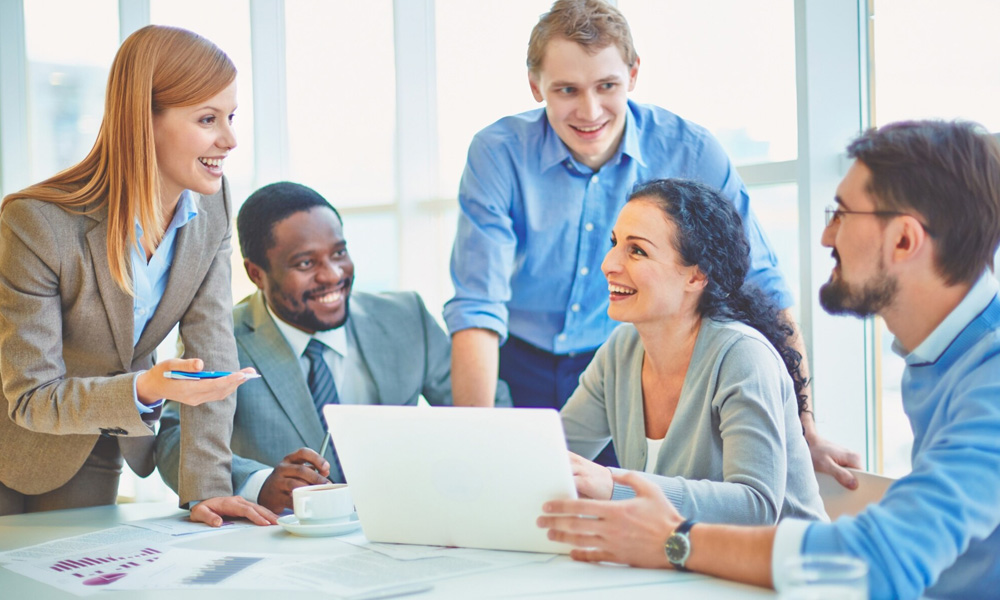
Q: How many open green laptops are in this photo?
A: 0